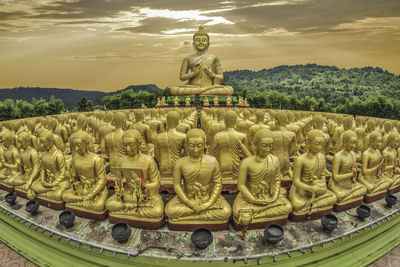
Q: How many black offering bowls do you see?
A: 9